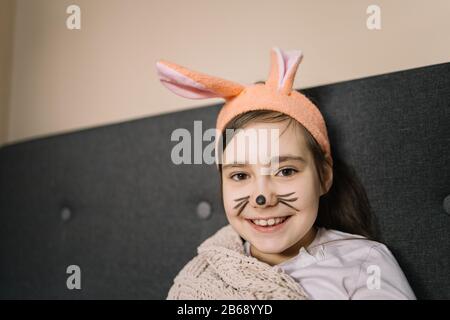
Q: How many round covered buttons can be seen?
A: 3